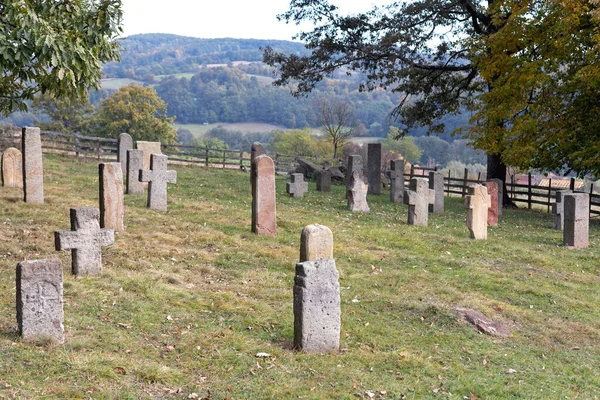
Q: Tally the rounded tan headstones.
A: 2